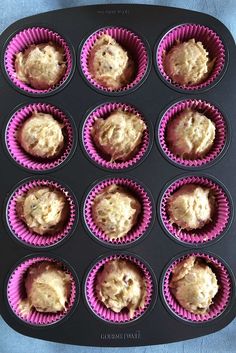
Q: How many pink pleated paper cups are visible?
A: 12